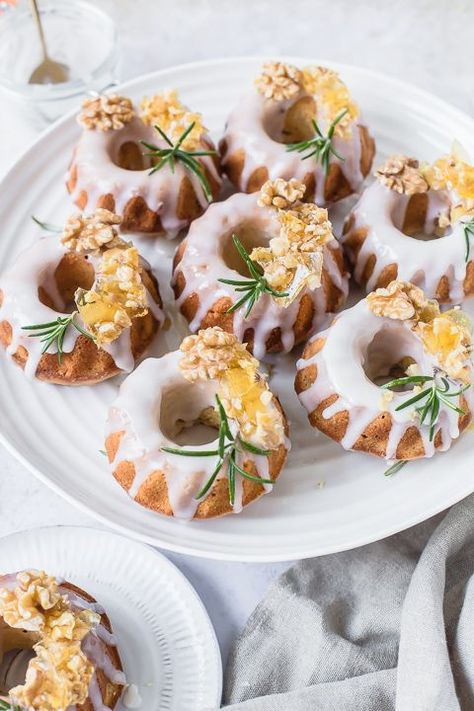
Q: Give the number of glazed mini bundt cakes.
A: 8